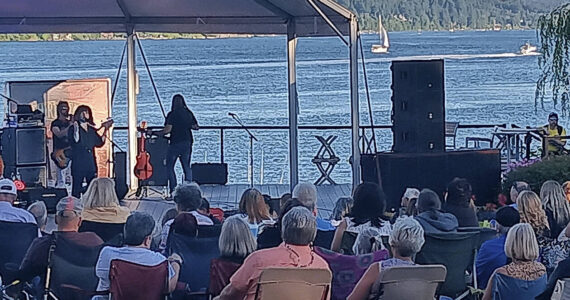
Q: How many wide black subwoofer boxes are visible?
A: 1